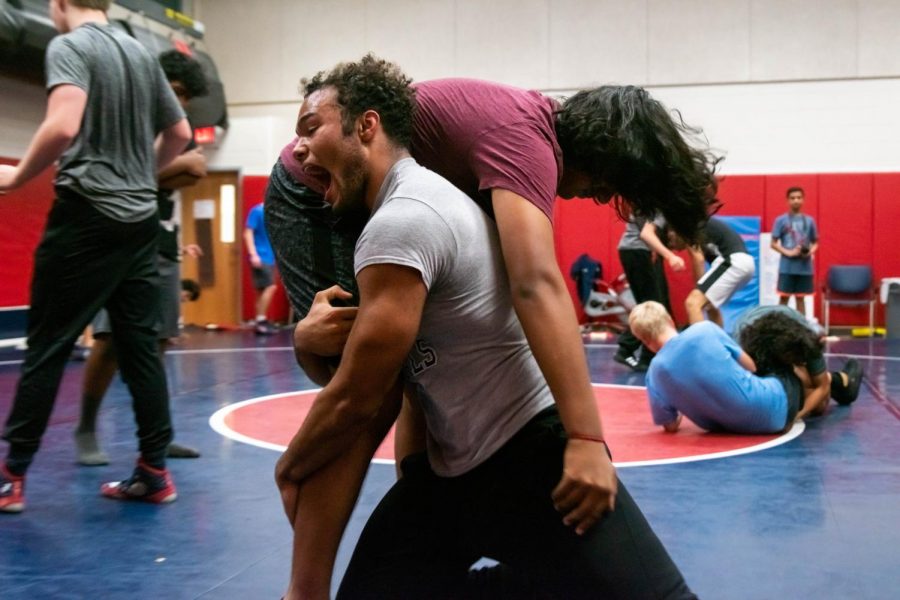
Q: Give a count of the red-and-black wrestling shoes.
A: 2